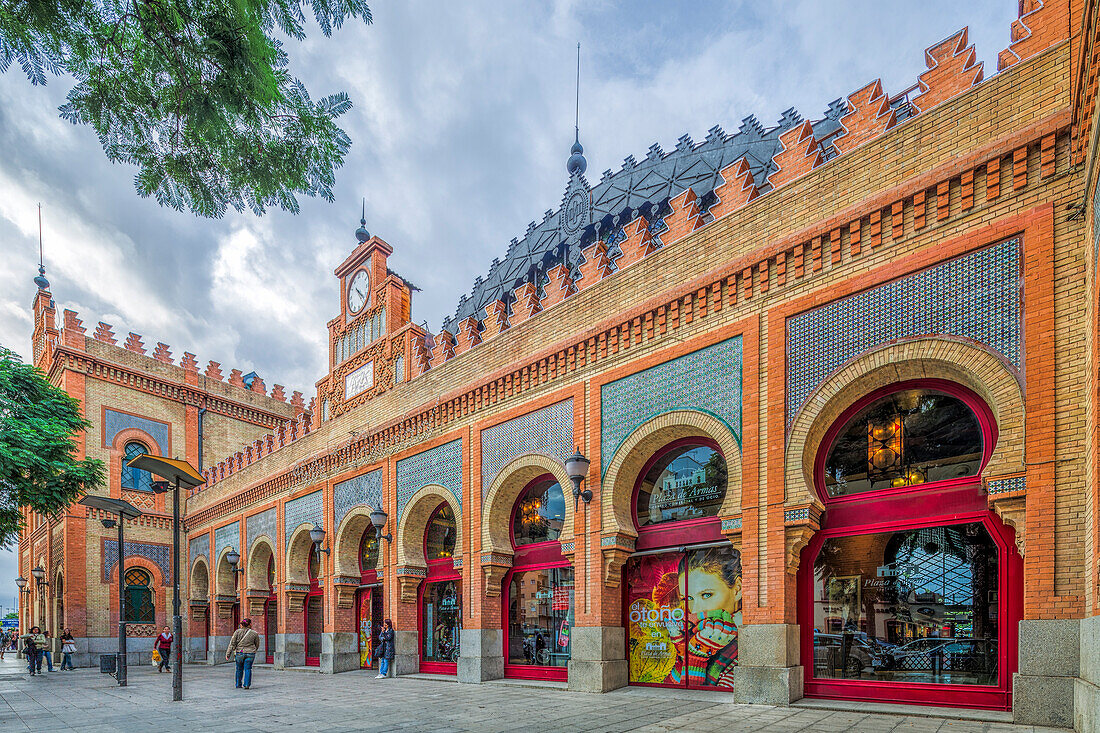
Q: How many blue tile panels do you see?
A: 11